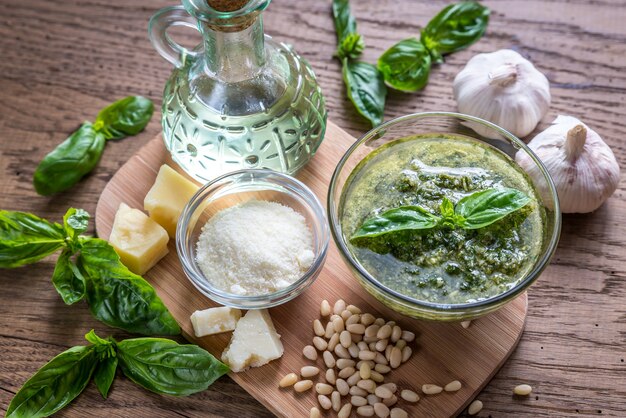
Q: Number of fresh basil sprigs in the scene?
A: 6